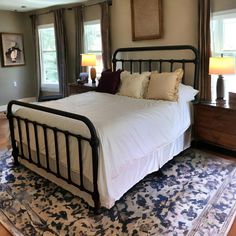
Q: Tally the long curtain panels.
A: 5